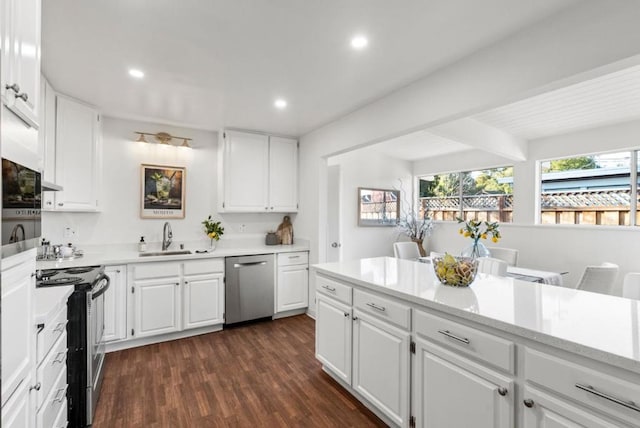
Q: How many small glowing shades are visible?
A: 3